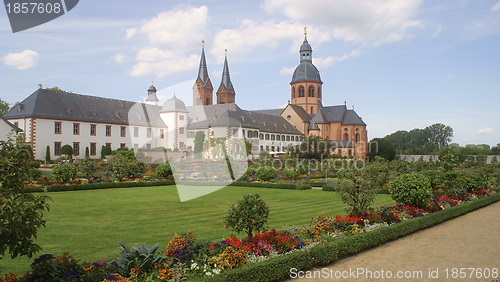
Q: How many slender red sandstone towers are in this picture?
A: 2